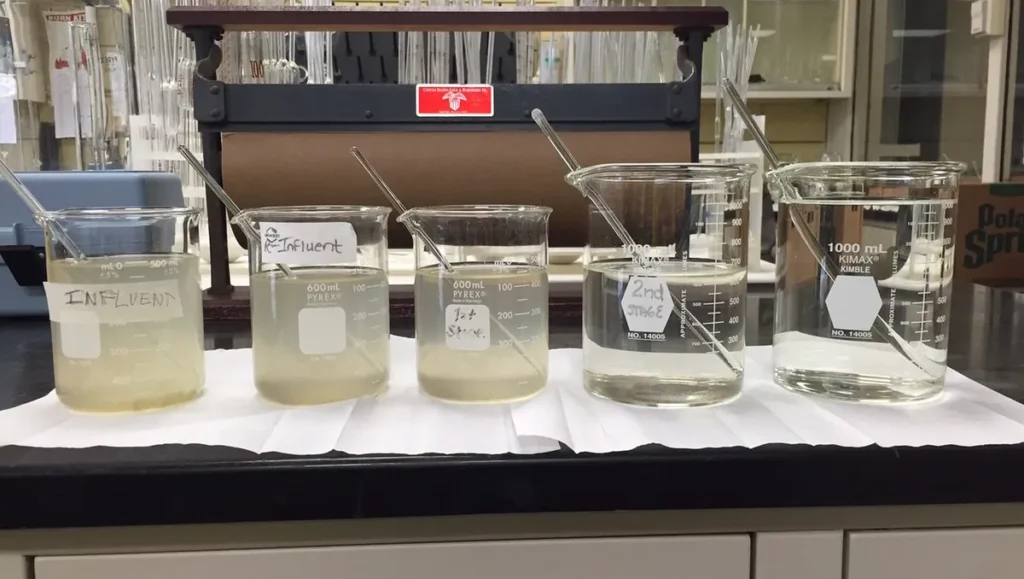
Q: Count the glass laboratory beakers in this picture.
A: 5